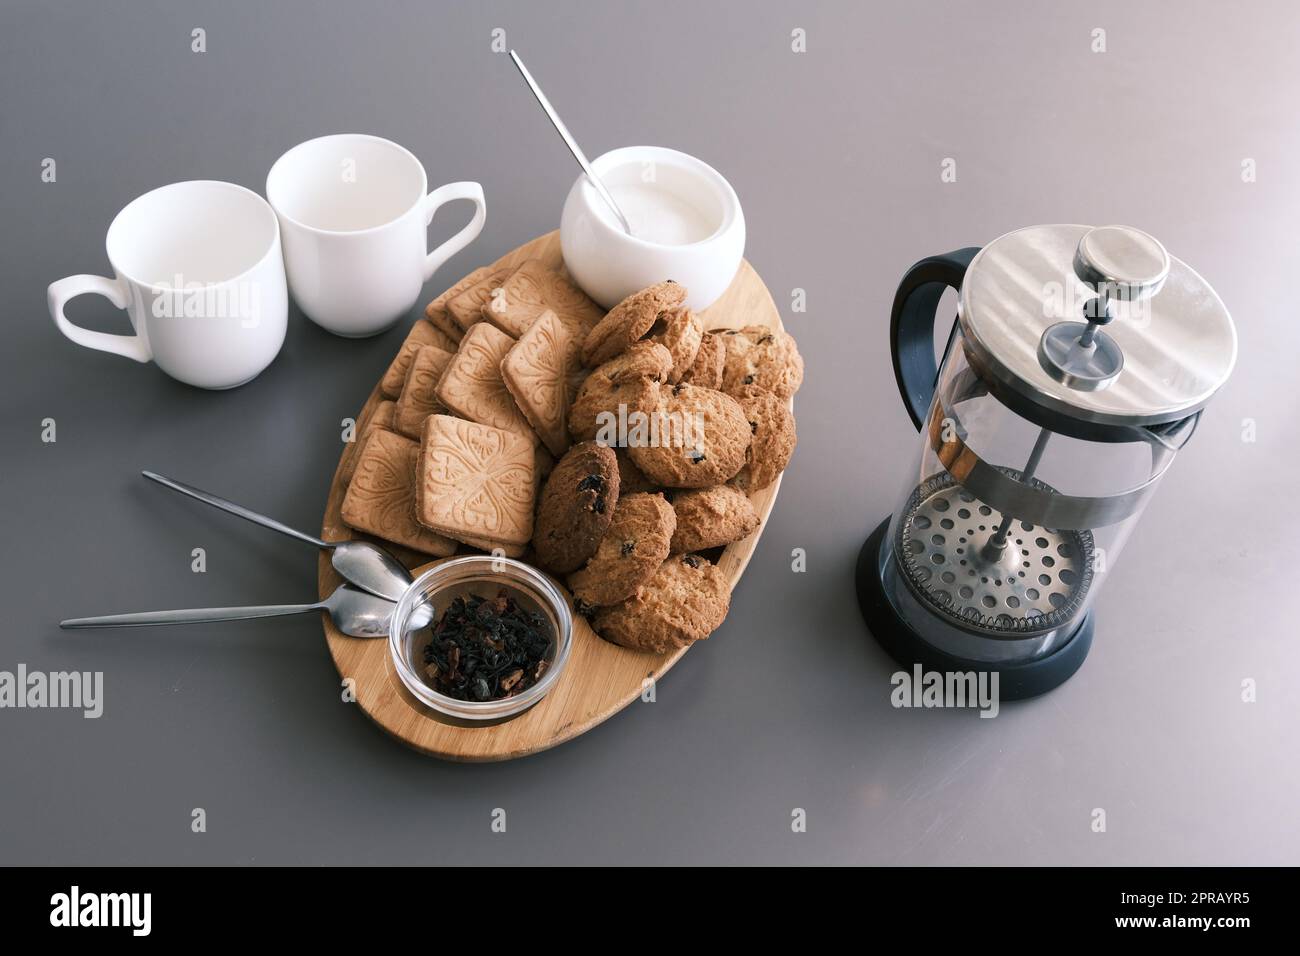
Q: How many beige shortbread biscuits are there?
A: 11